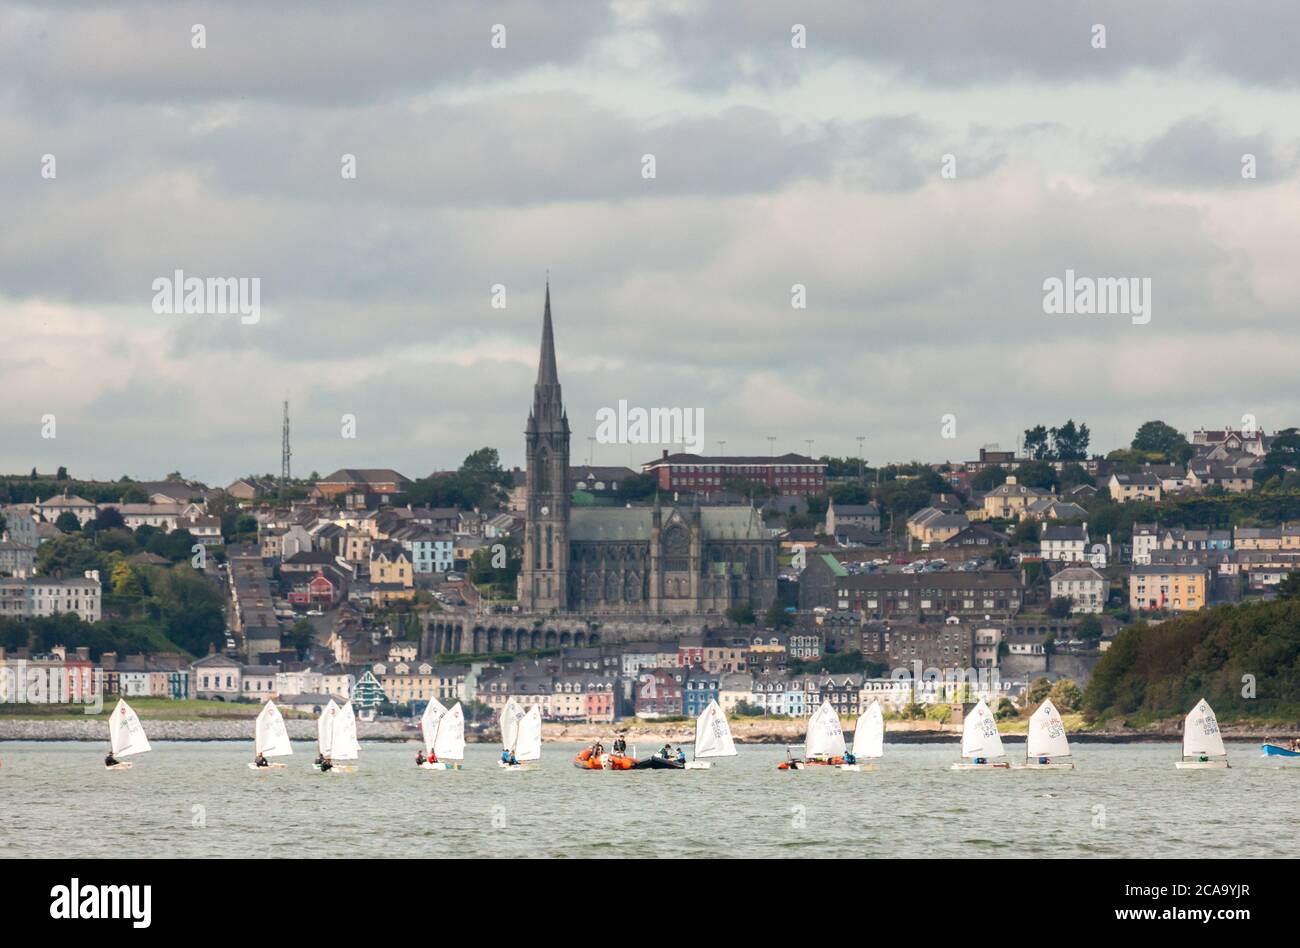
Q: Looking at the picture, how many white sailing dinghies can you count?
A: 14